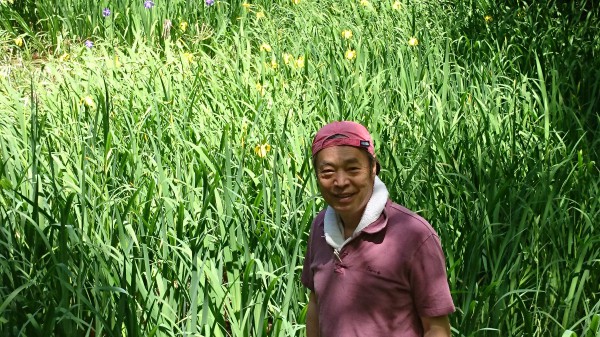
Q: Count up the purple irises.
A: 4